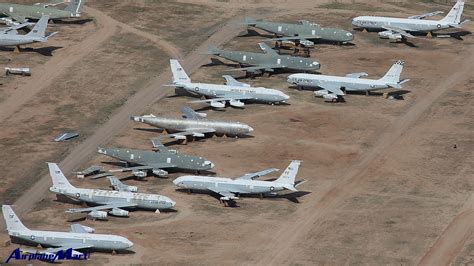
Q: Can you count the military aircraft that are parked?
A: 12